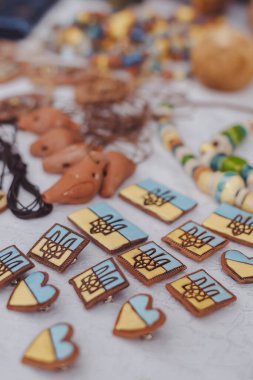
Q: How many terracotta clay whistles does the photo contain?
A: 5